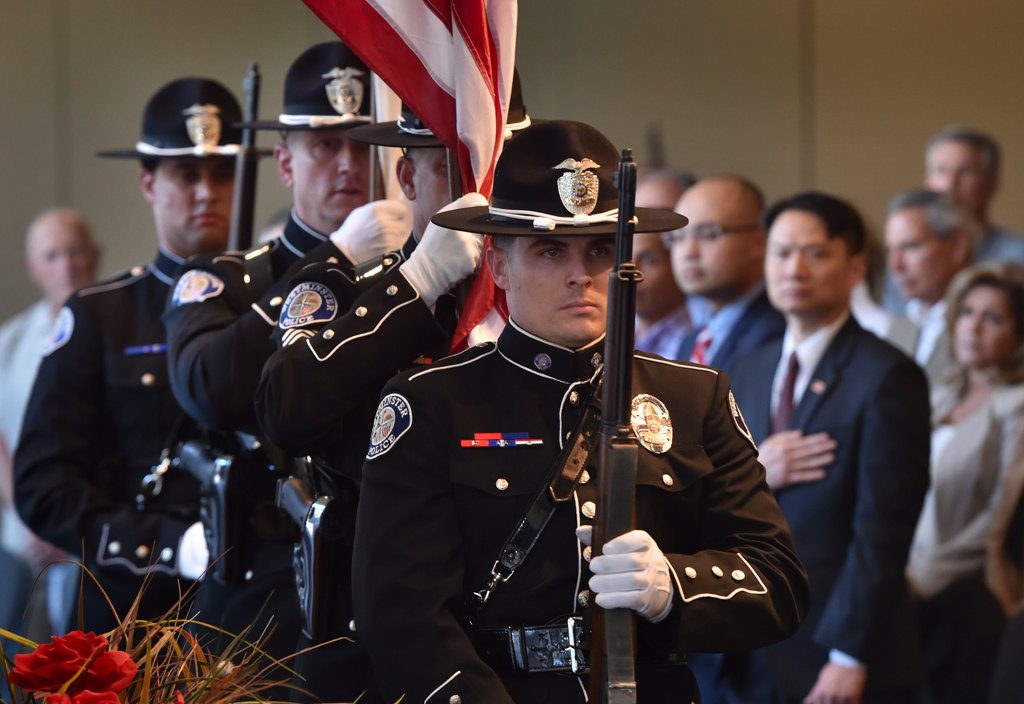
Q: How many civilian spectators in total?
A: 8